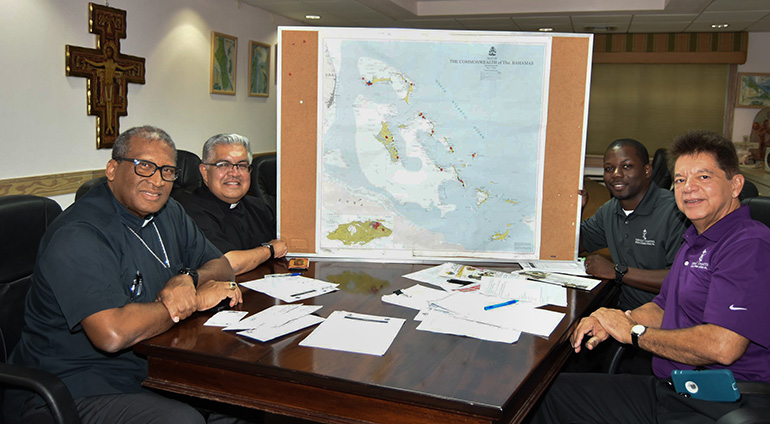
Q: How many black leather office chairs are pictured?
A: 7